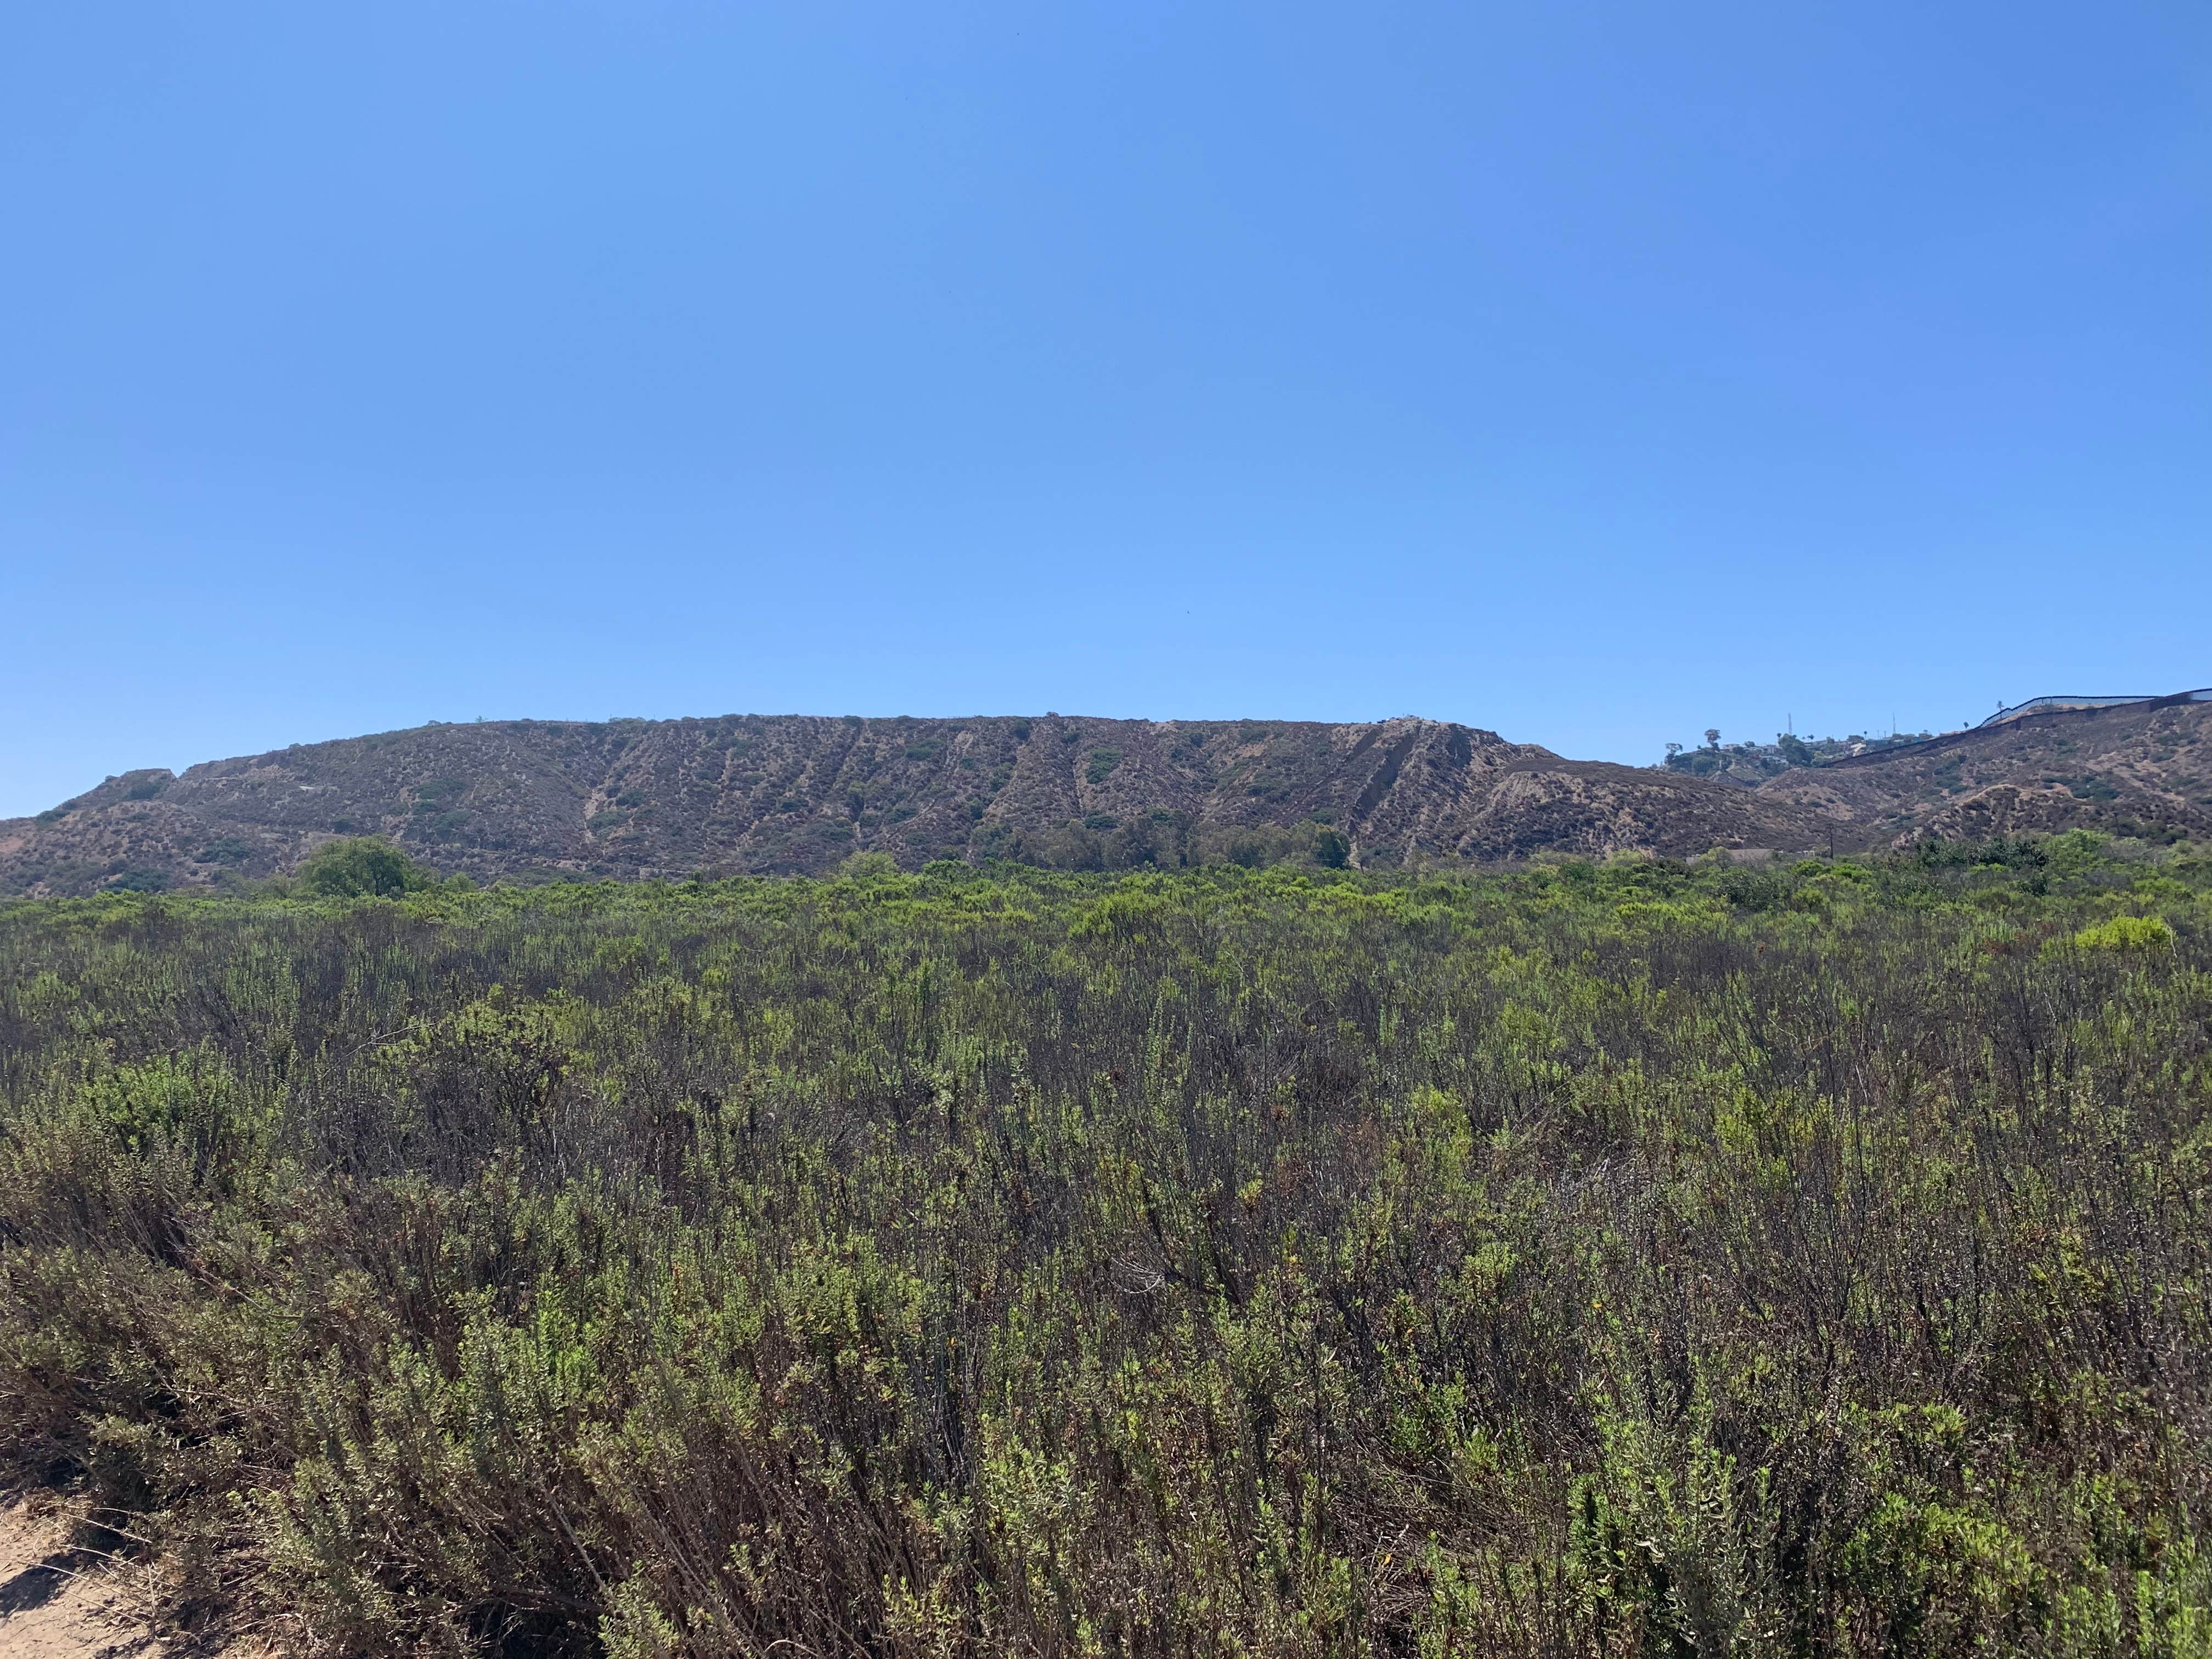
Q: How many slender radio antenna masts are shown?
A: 2